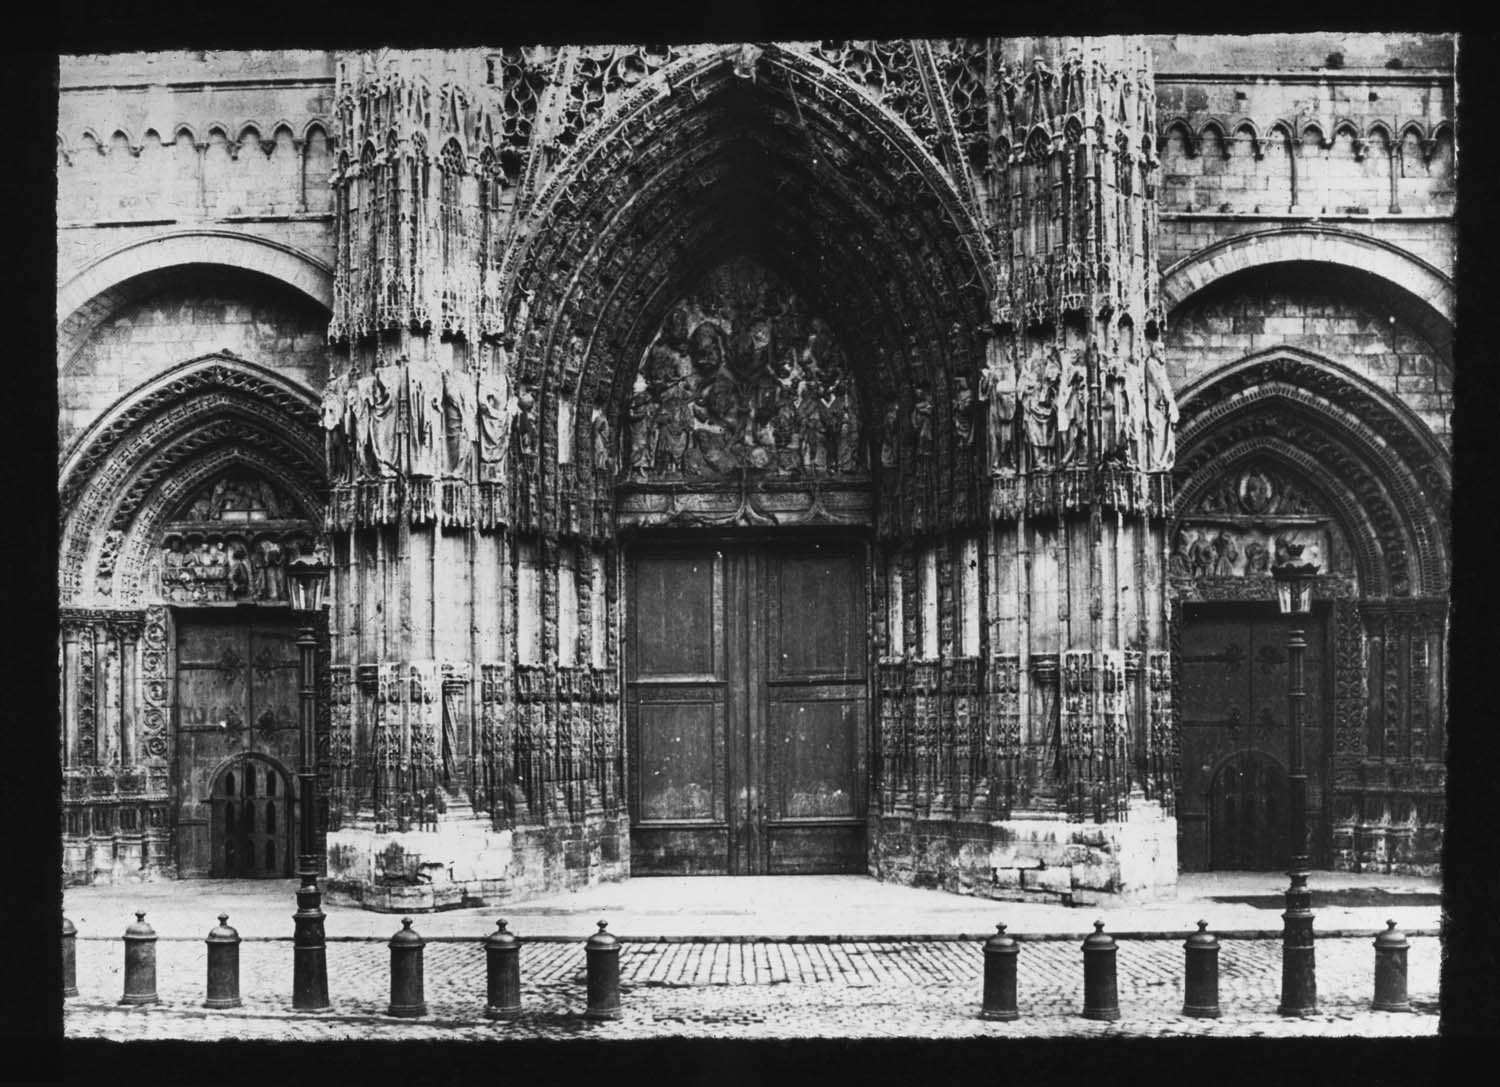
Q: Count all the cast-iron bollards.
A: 10